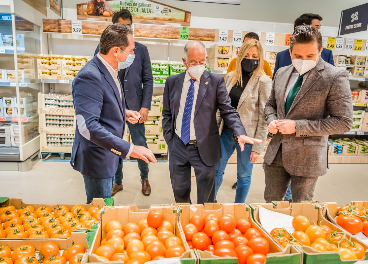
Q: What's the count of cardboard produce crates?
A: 6